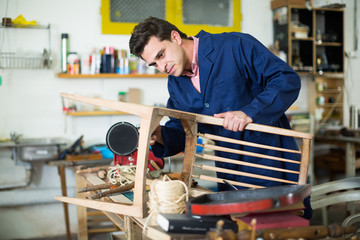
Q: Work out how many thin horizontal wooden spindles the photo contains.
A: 5